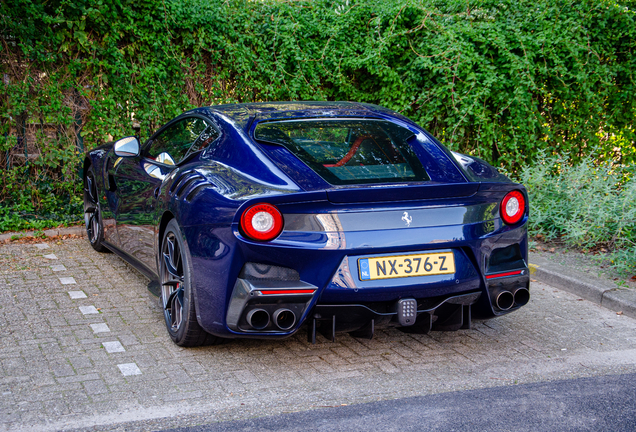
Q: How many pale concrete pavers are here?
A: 9